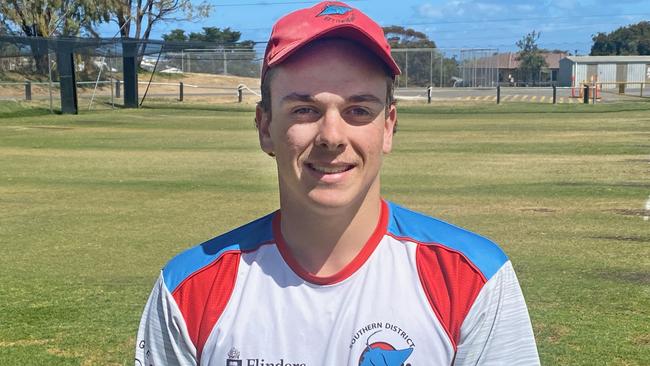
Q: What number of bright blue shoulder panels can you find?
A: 2